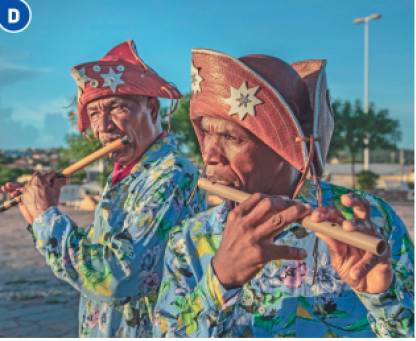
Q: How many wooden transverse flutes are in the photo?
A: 2